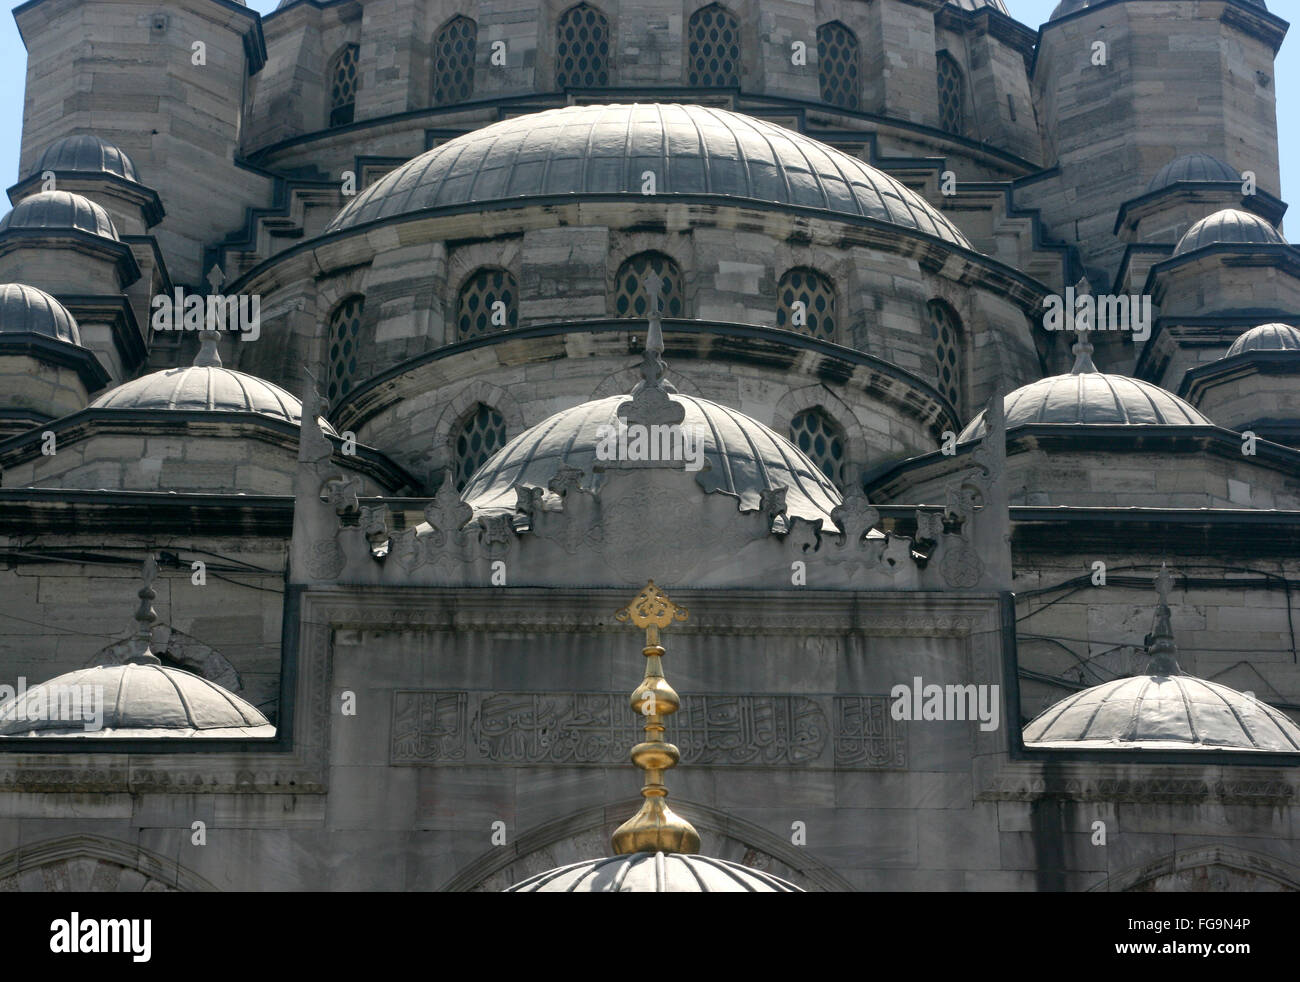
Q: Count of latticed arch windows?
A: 13